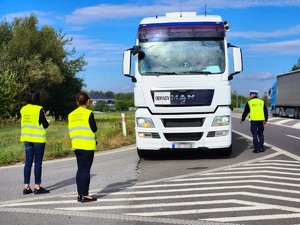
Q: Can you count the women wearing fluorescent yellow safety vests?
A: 2